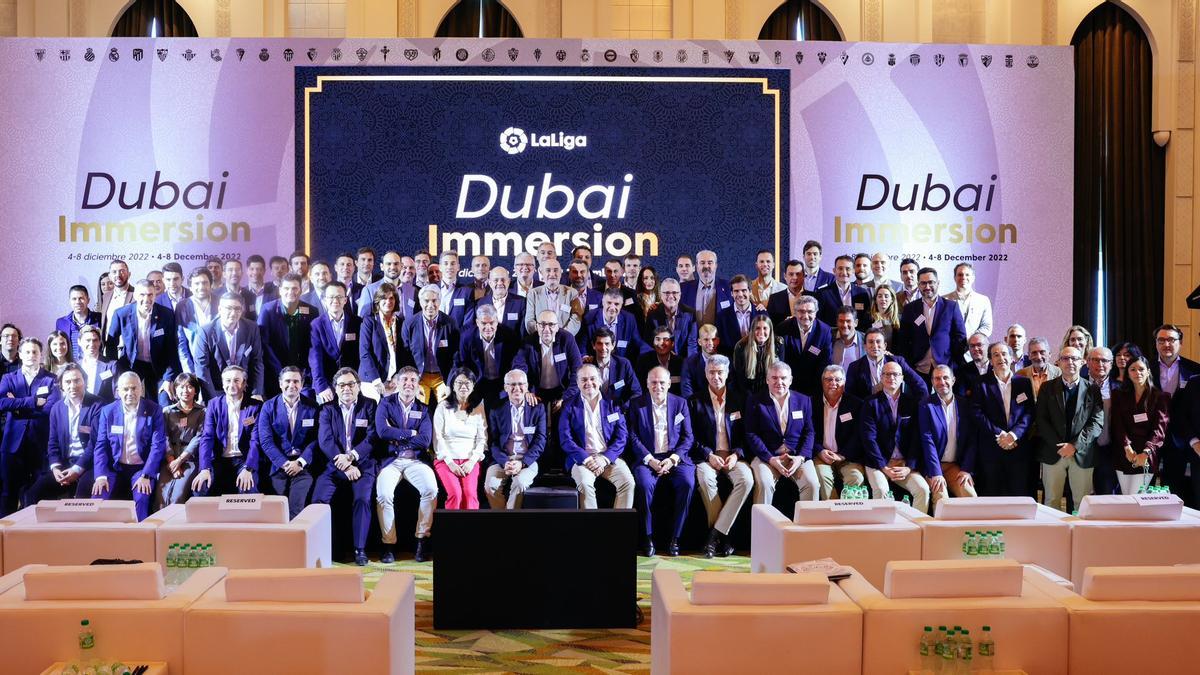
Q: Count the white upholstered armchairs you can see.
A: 10